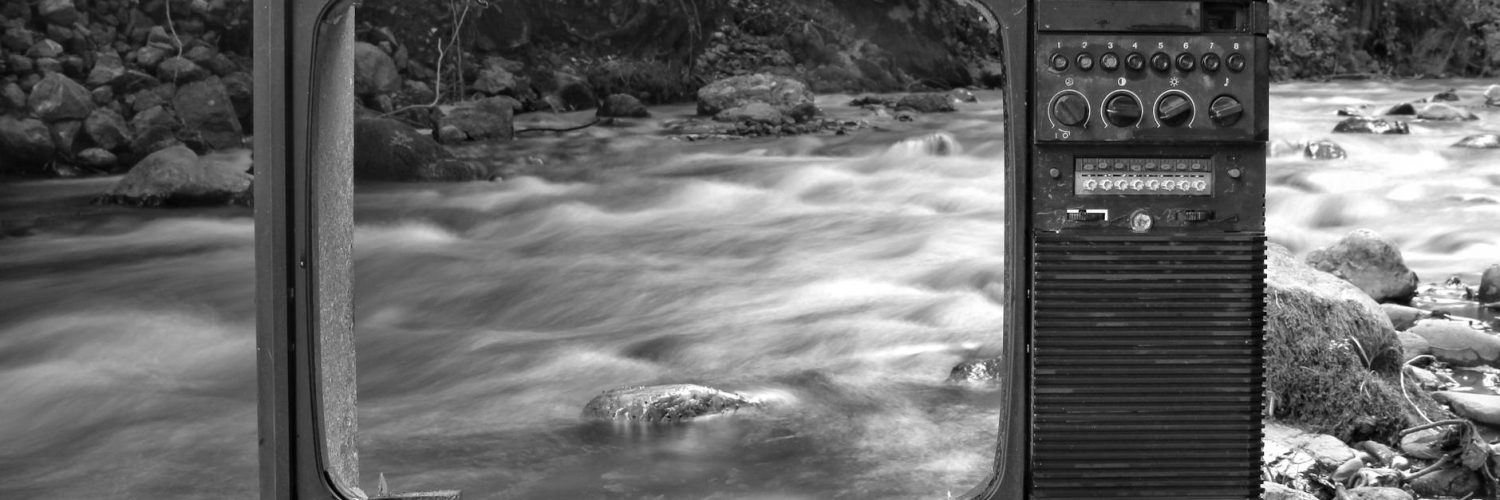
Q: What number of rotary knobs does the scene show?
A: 4